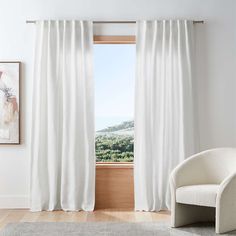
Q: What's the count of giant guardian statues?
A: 0